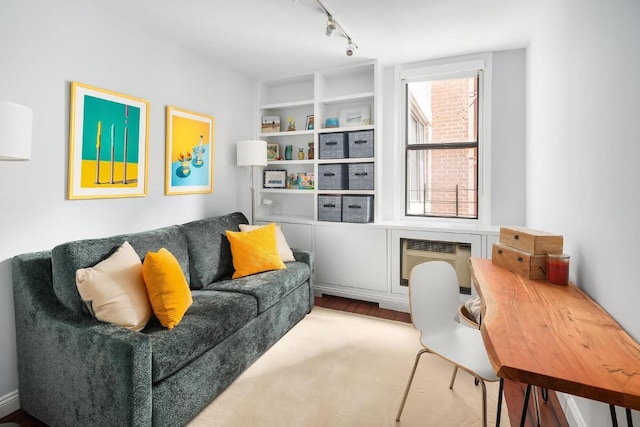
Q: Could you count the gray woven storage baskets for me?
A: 6